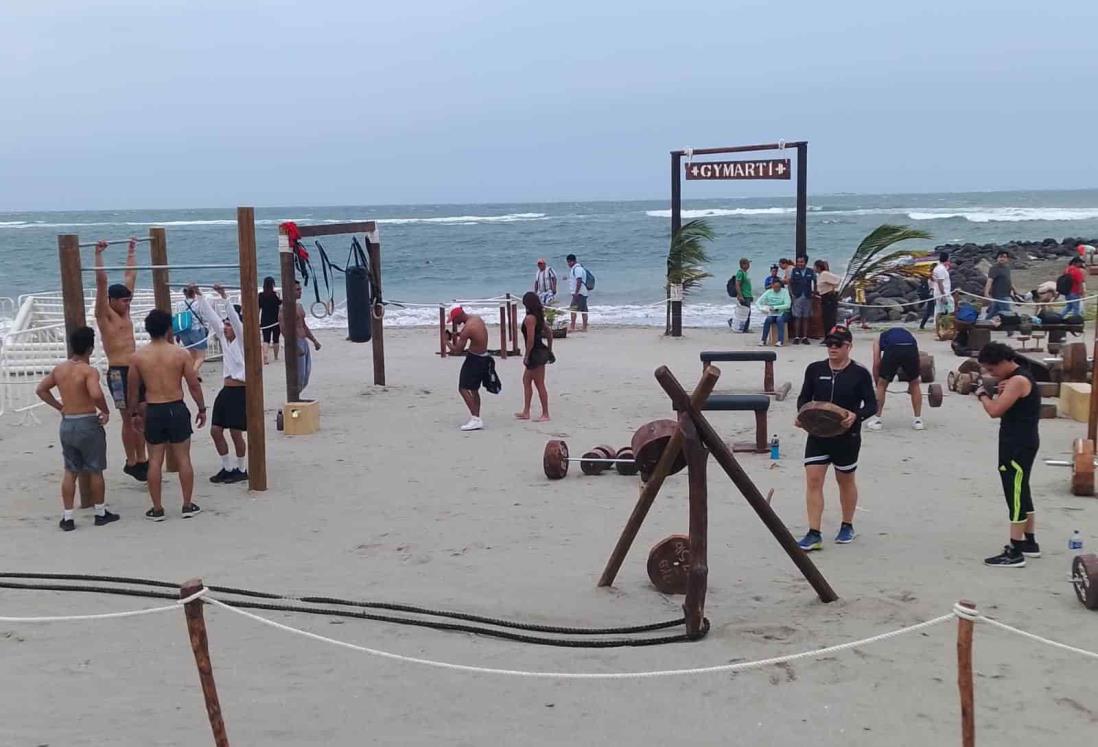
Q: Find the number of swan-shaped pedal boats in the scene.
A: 0